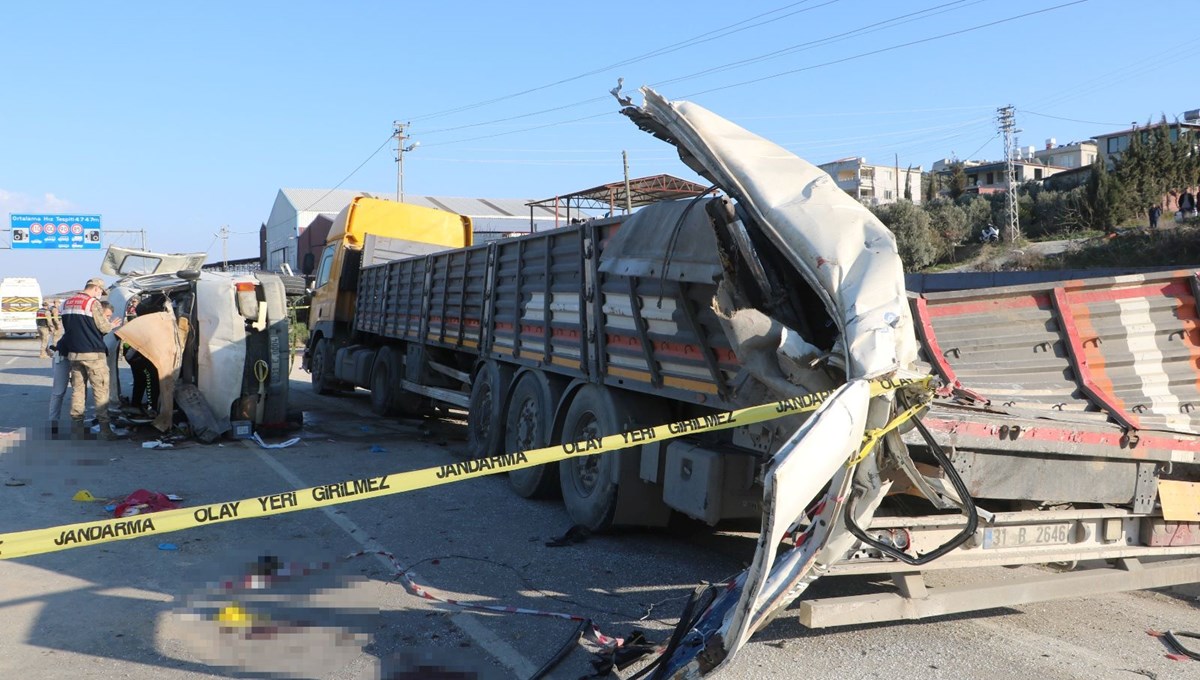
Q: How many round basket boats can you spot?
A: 0